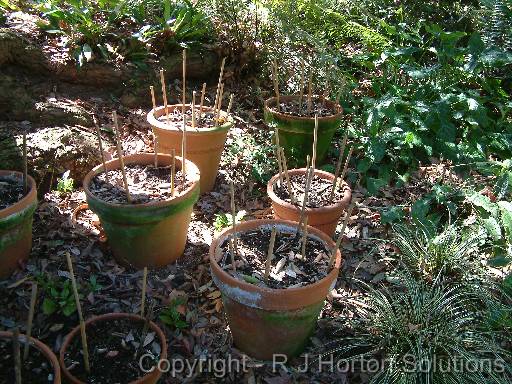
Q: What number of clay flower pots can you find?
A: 8